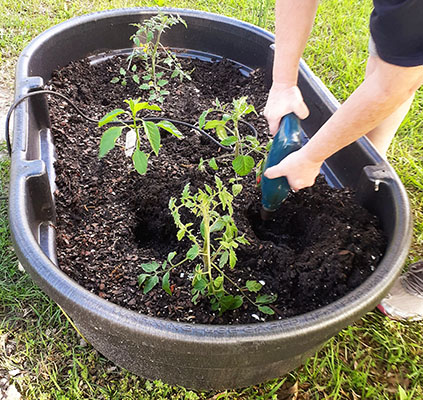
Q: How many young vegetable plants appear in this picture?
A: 4